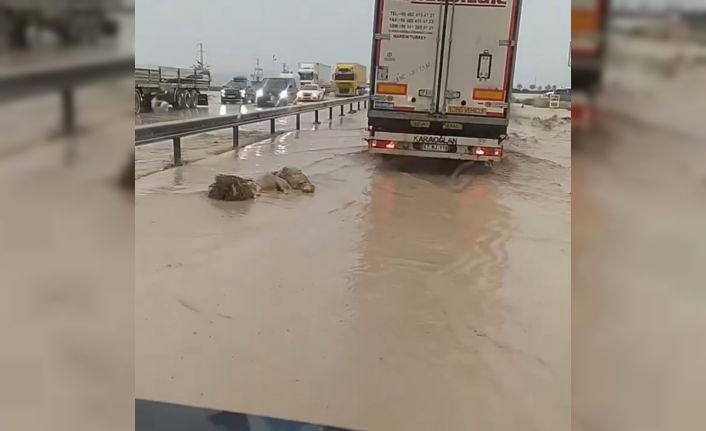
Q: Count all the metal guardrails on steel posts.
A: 1